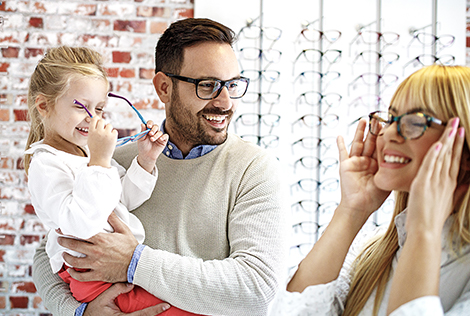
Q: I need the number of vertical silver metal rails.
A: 4